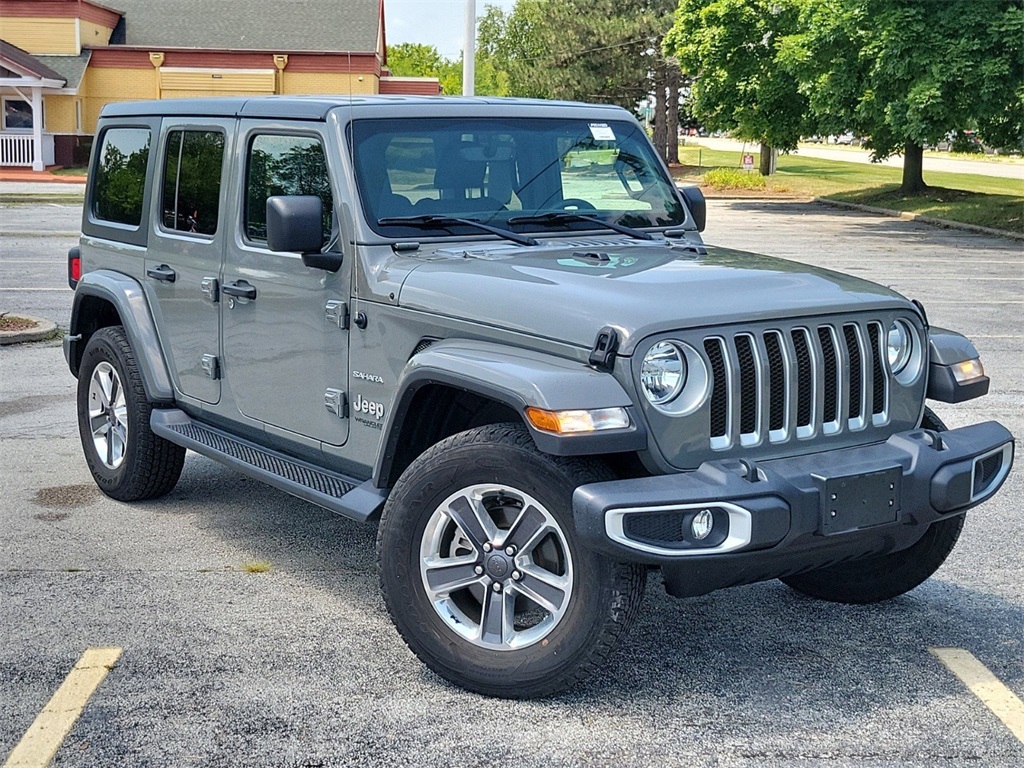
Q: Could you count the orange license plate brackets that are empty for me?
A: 0